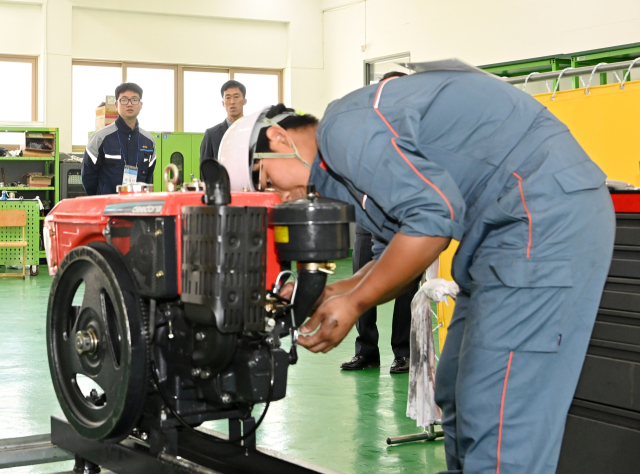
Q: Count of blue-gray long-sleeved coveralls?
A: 1